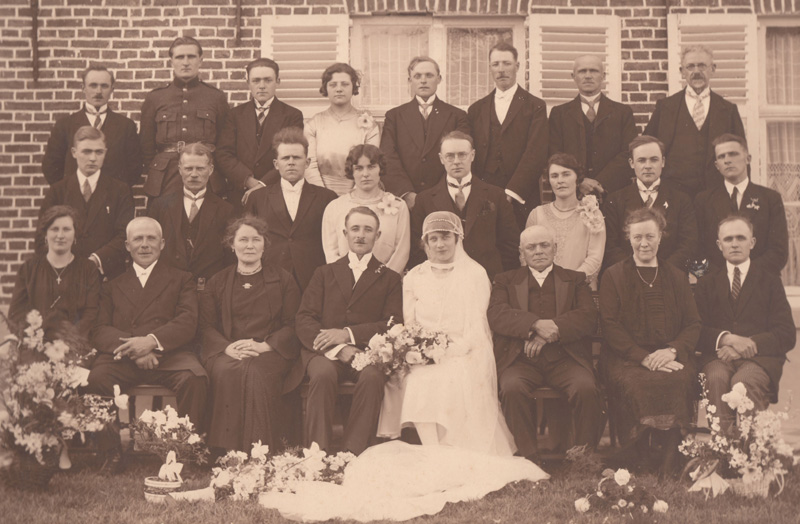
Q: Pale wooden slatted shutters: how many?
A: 3